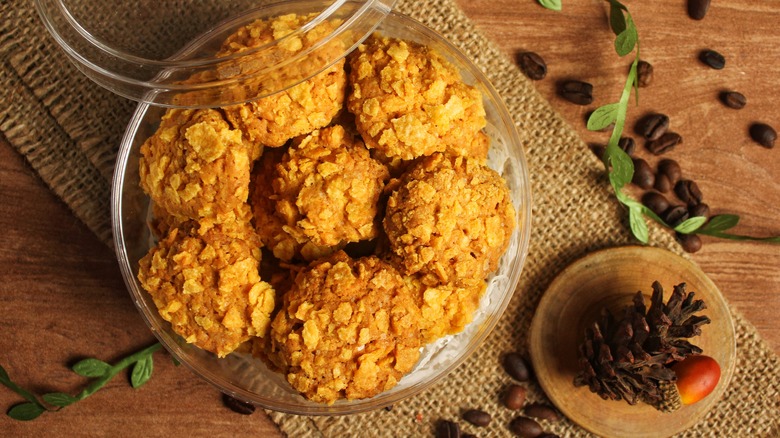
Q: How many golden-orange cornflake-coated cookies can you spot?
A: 7